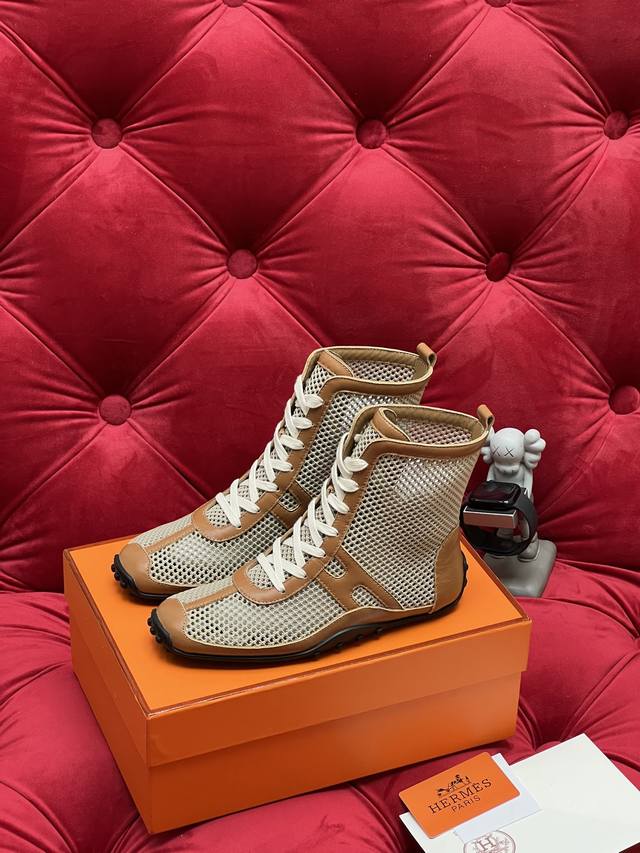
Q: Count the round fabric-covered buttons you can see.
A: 9